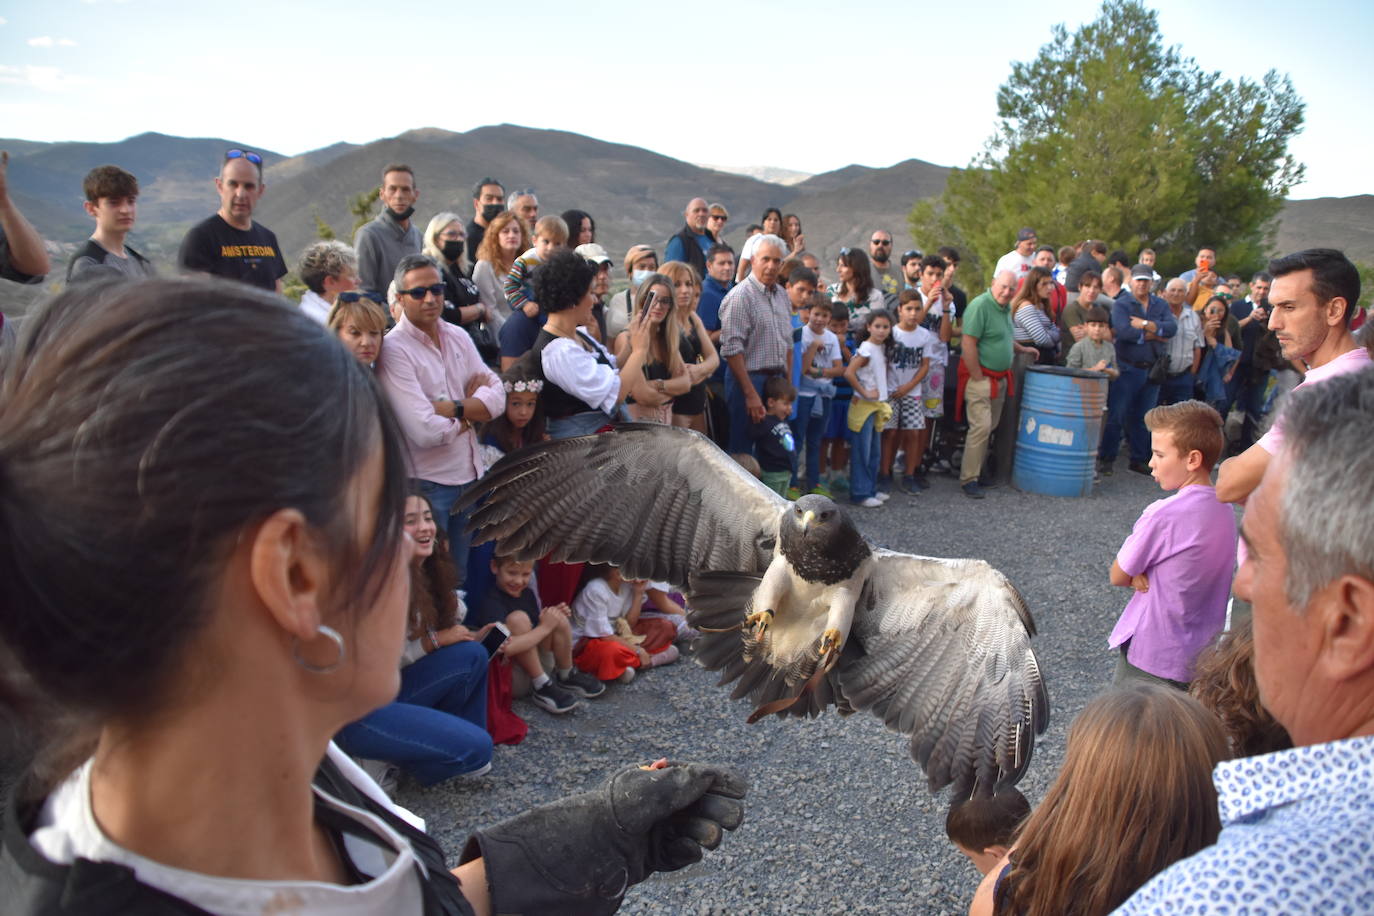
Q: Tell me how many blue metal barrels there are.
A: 1